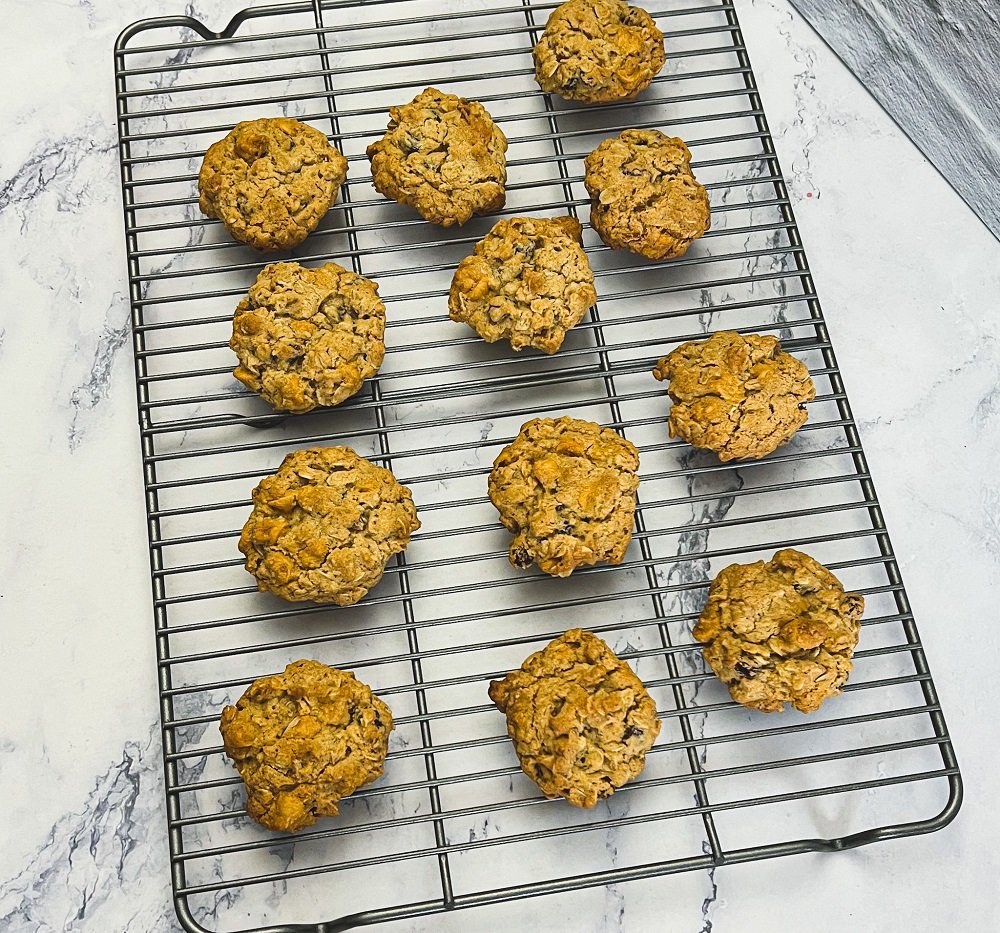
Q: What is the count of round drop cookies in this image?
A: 12